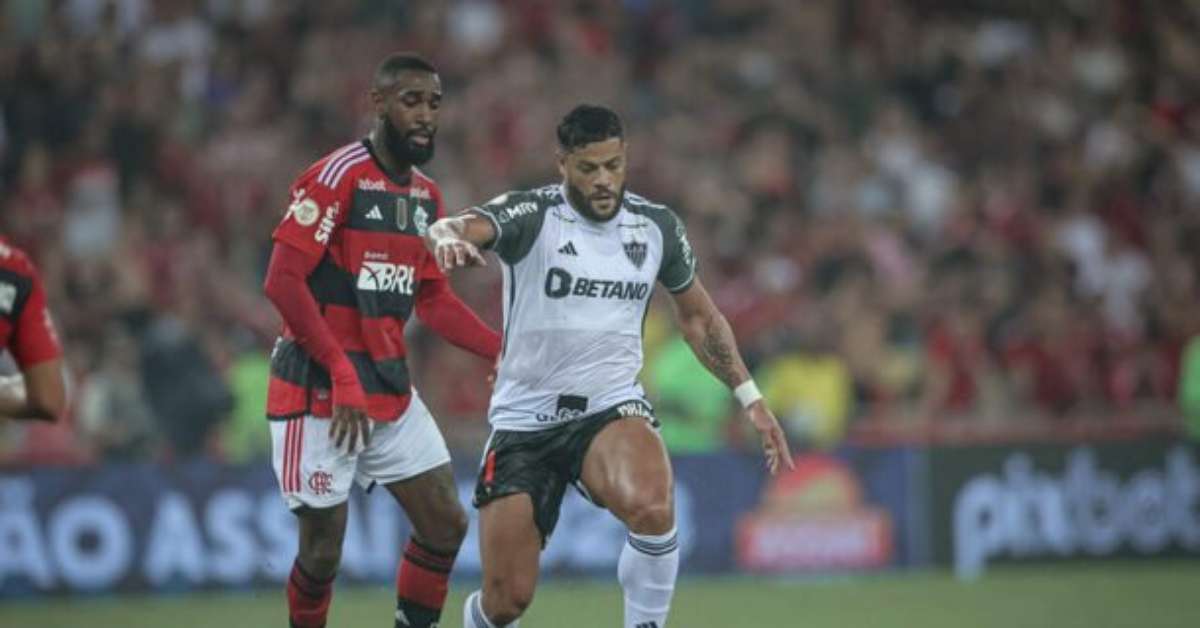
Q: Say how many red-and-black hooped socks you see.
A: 2